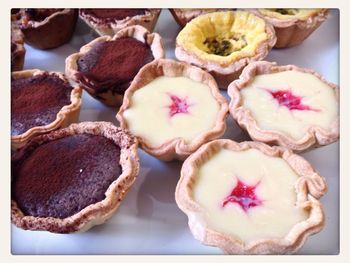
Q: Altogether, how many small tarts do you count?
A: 12